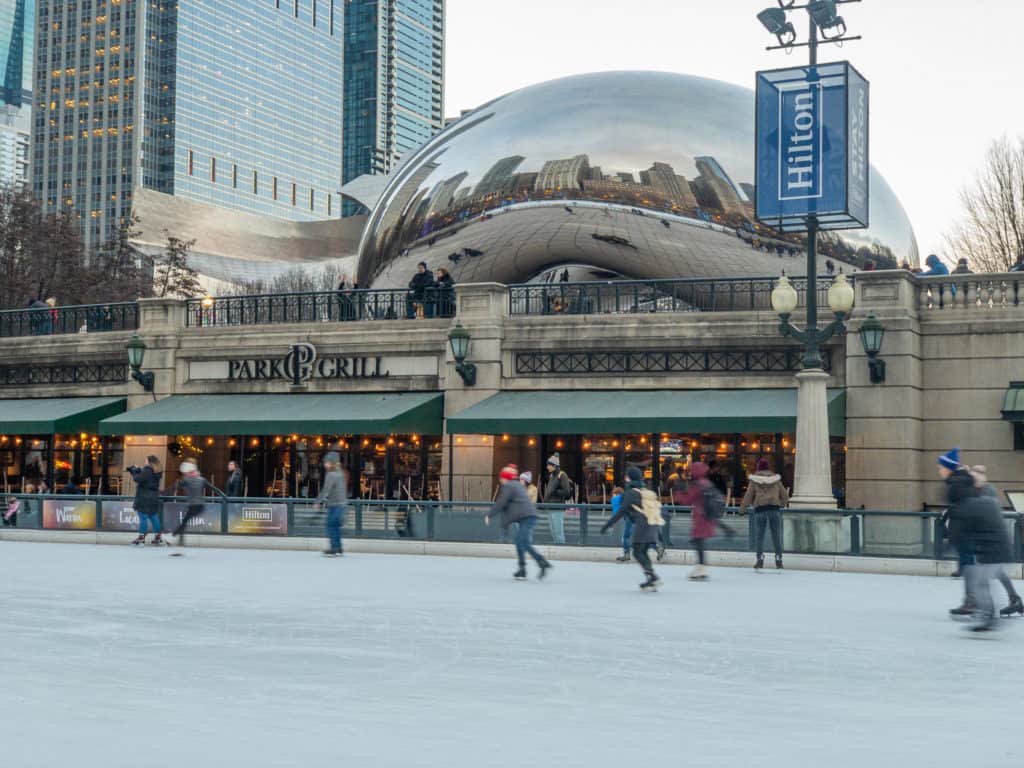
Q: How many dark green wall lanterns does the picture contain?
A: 3